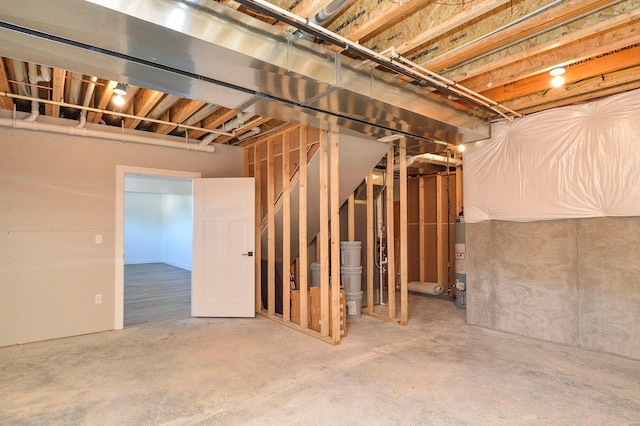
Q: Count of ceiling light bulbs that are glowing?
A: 3